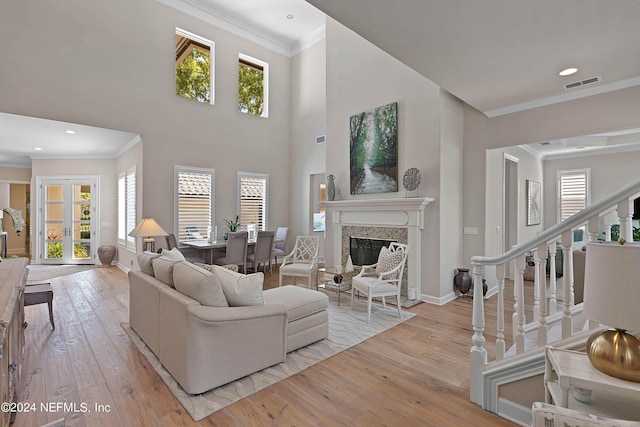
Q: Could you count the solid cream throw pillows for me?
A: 2